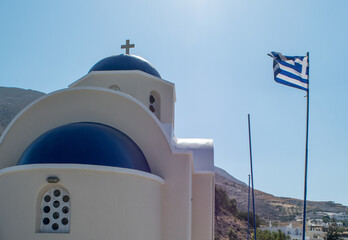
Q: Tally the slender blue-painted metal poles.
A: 3